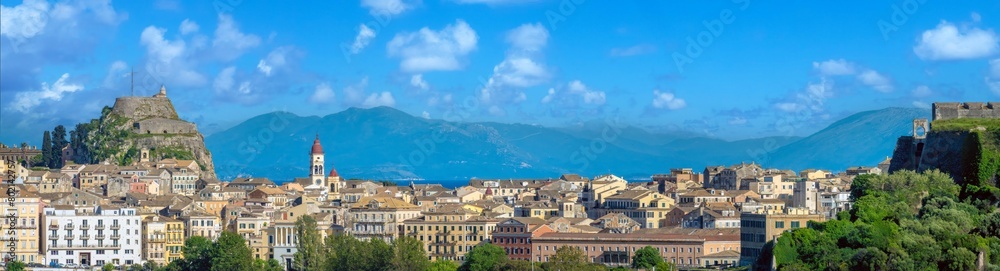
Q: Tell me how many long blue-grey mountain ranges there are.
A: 1